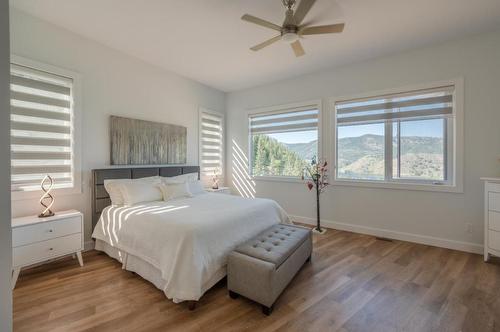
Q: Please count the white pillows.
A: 4